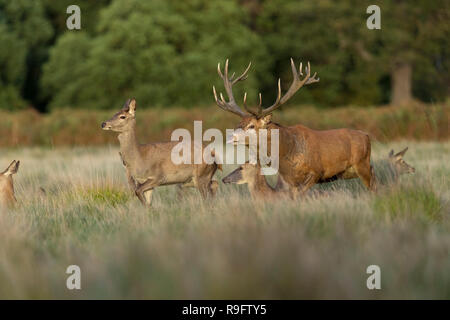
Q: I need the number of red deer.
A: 5